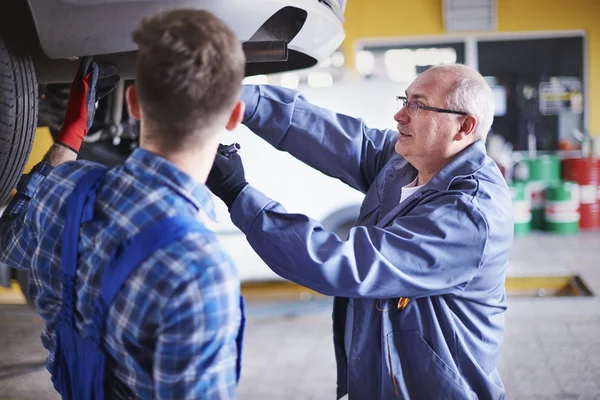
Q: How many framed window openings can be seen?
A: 2